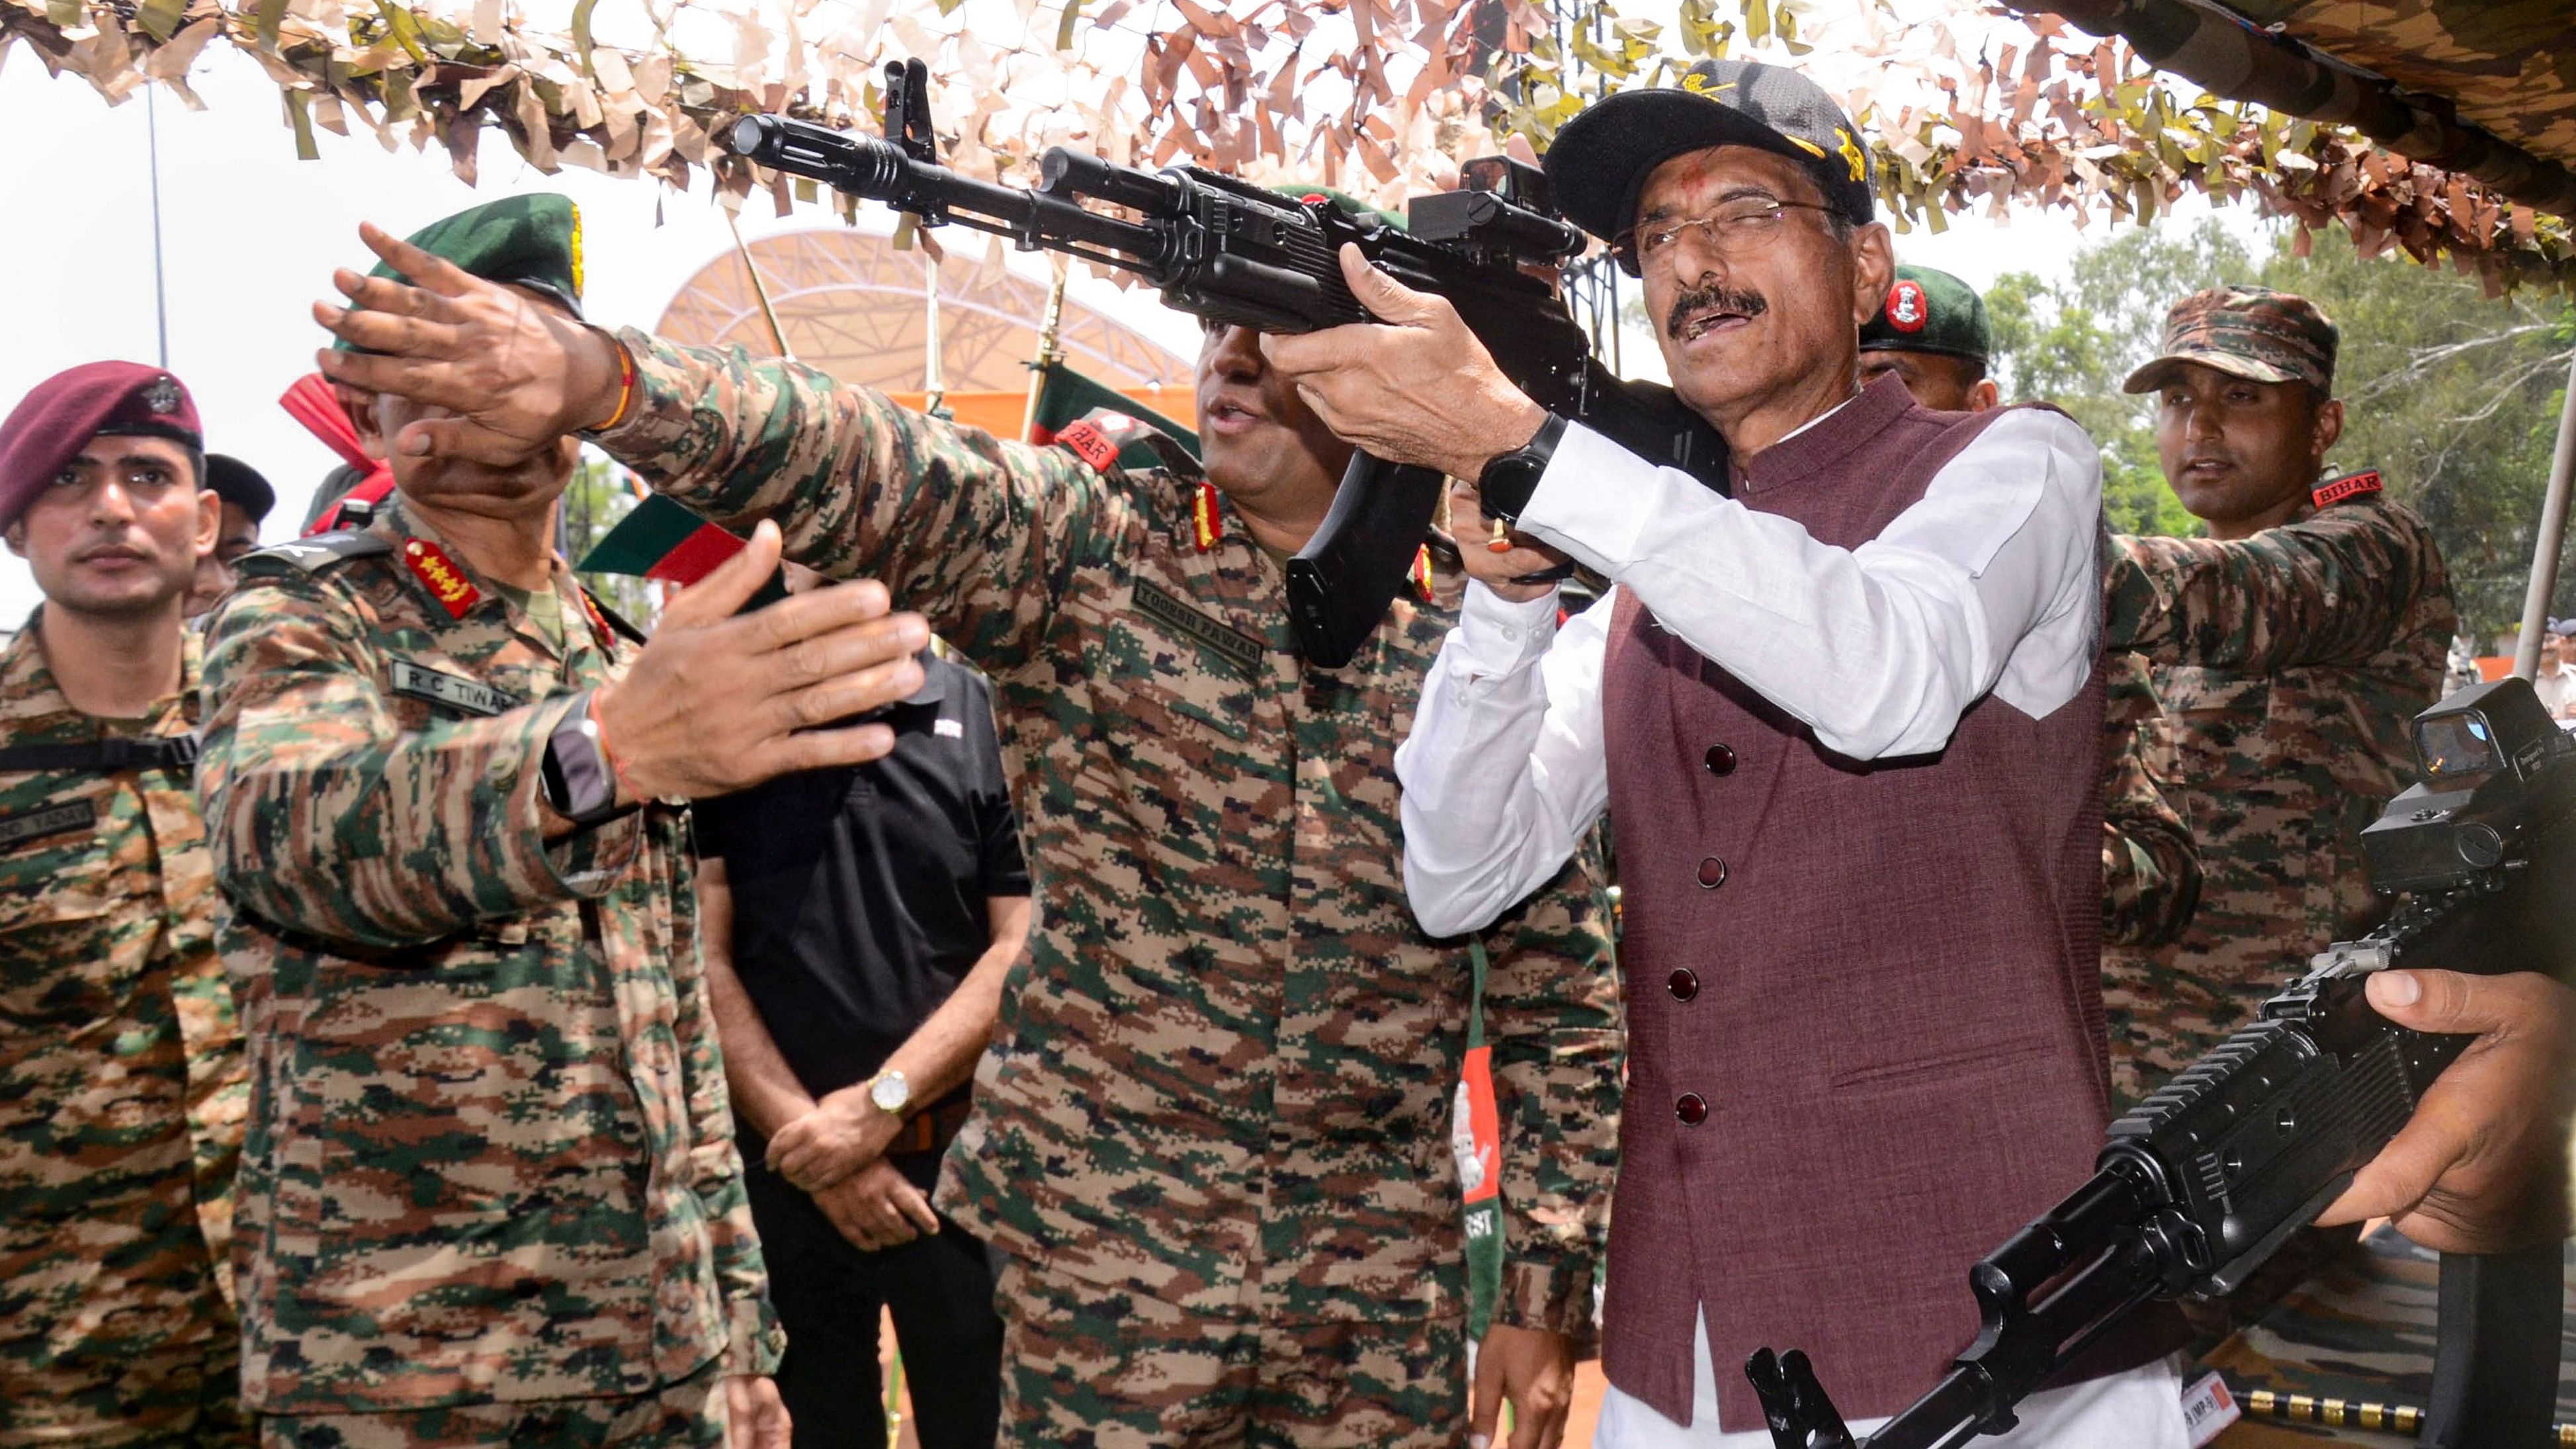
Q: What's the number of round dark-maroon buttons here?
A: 4